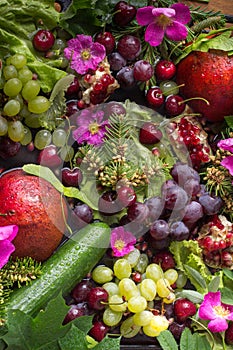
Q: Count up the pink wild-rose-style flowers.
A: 7